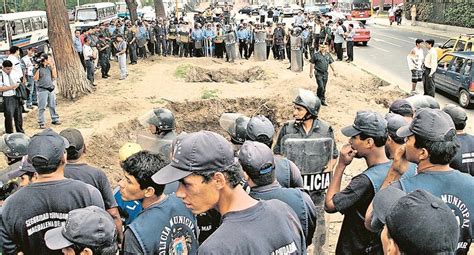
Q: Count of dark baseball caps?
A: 13